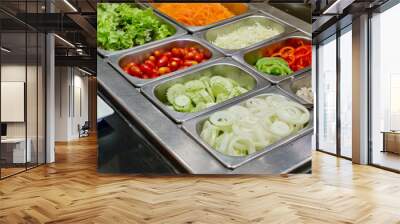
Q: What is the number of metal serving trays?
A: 8